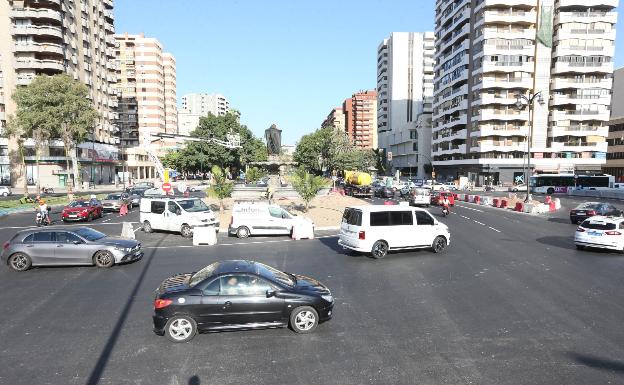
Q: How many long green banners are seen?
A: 1